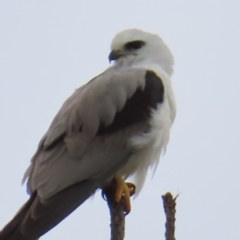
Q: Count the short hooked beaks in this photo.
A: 1